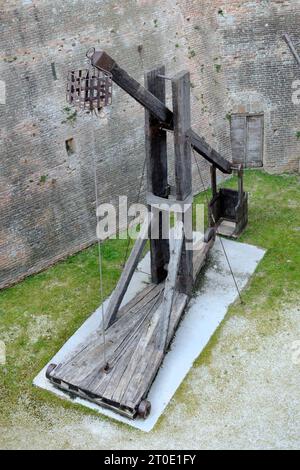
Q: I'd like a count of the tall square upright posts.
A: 2